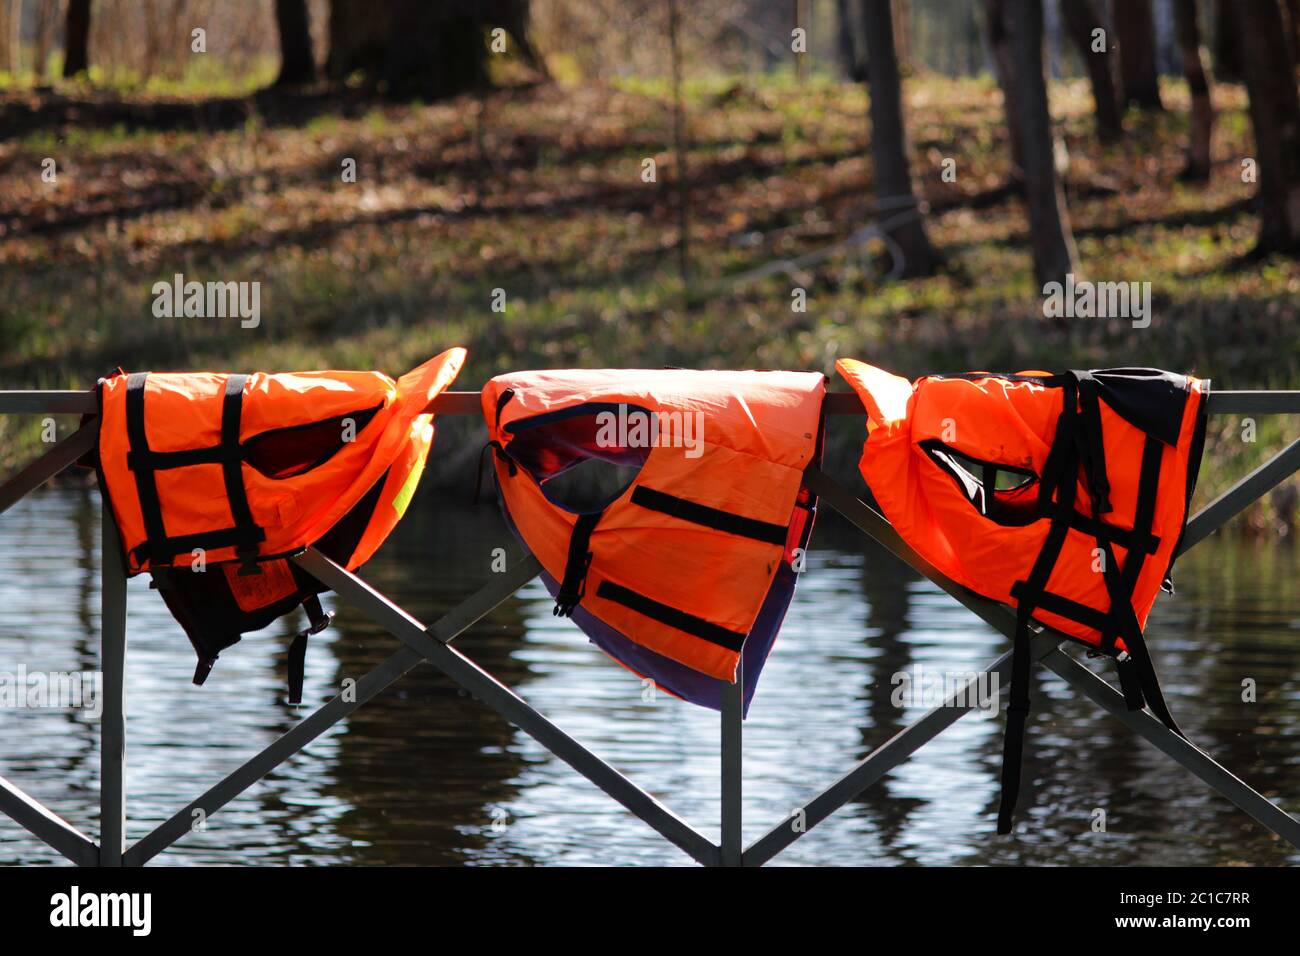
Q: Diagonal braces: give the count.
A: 6